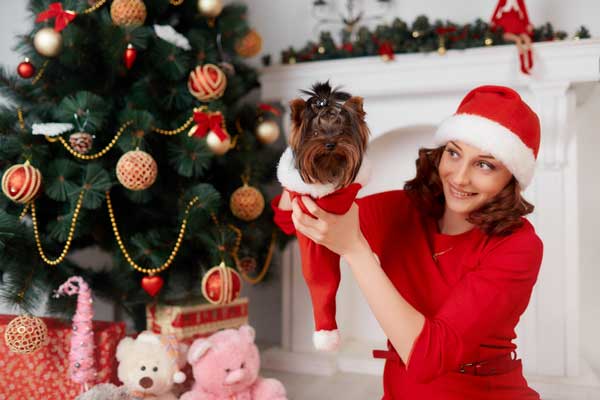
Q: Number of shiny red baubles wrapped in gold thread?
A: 3